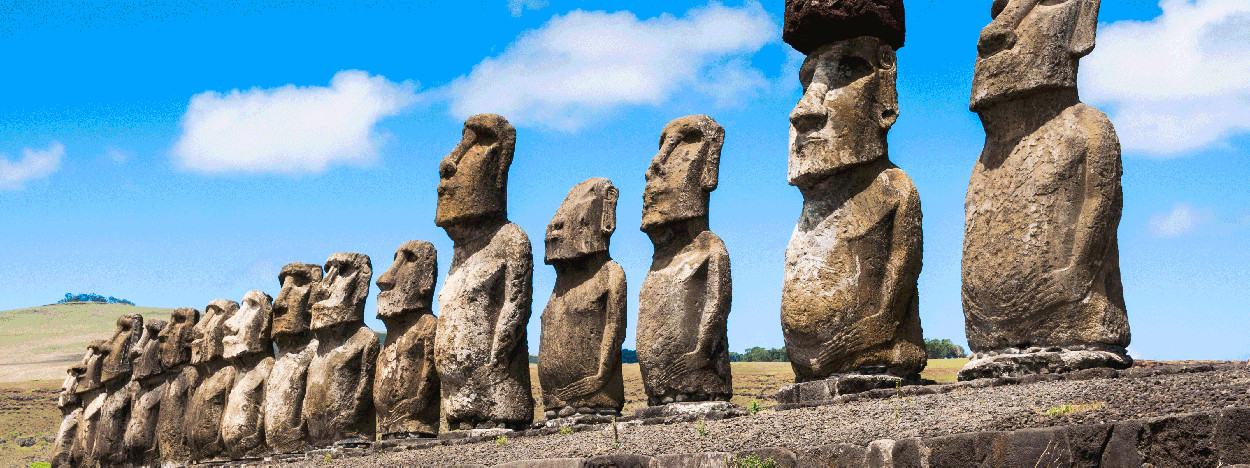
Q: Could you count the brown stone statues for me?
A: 15